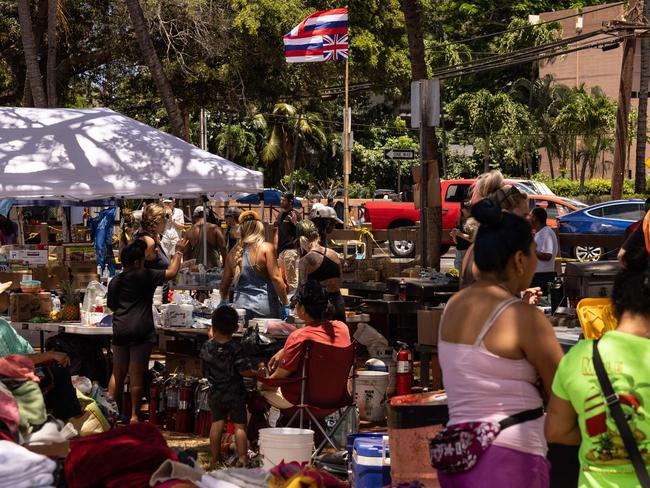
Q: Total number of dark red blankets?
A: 1